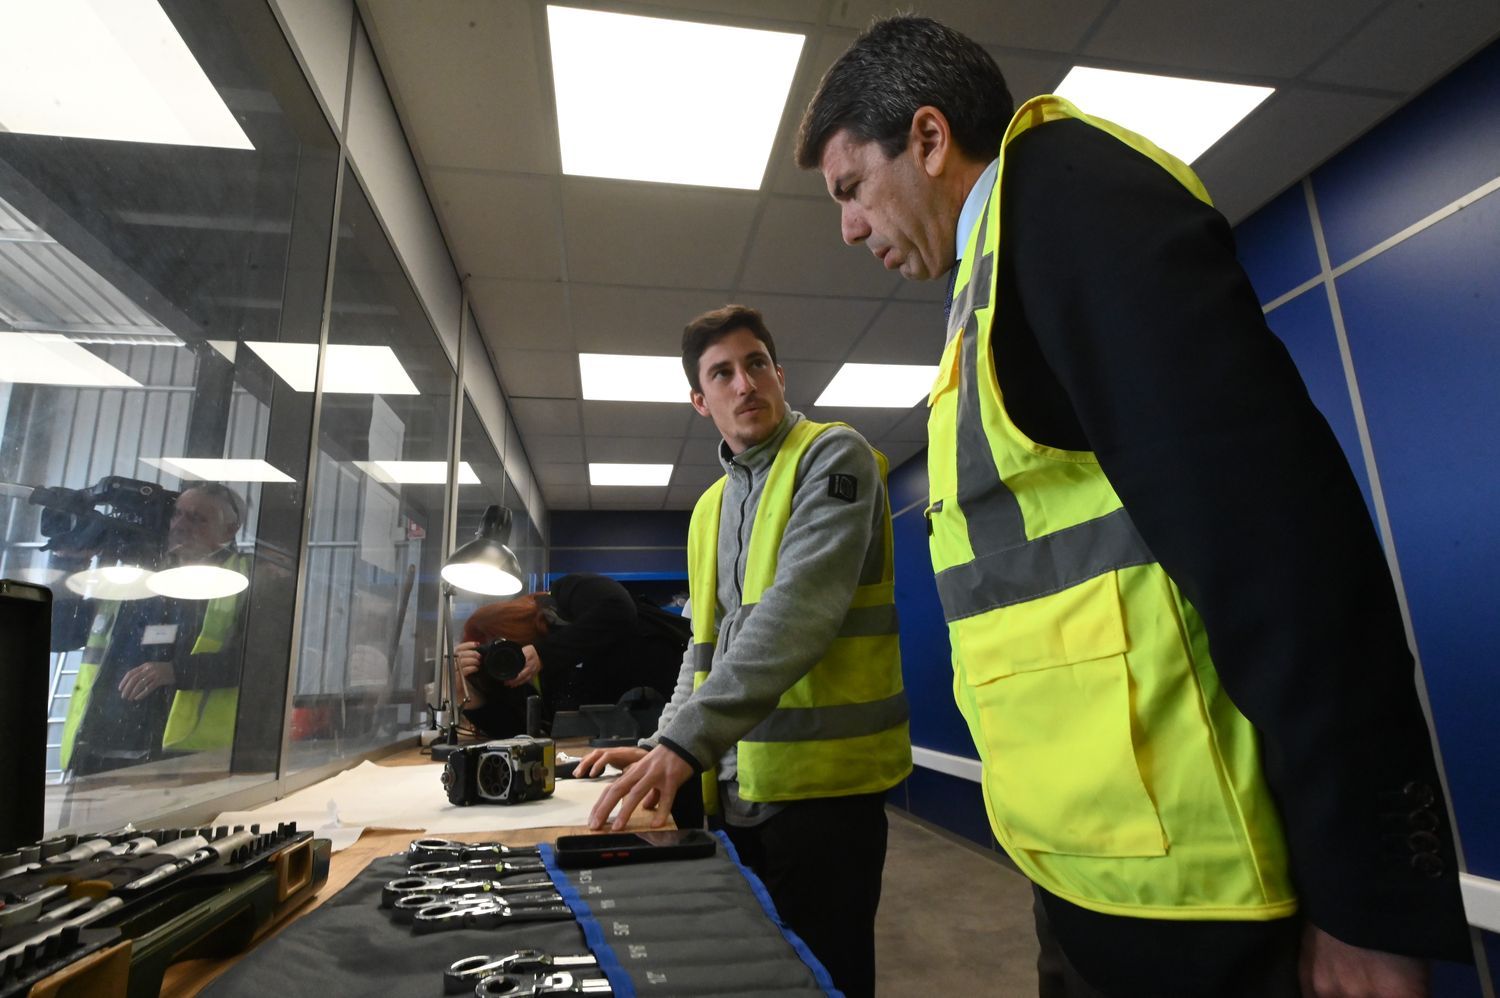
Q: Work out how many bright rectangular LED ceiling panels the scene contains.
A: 5